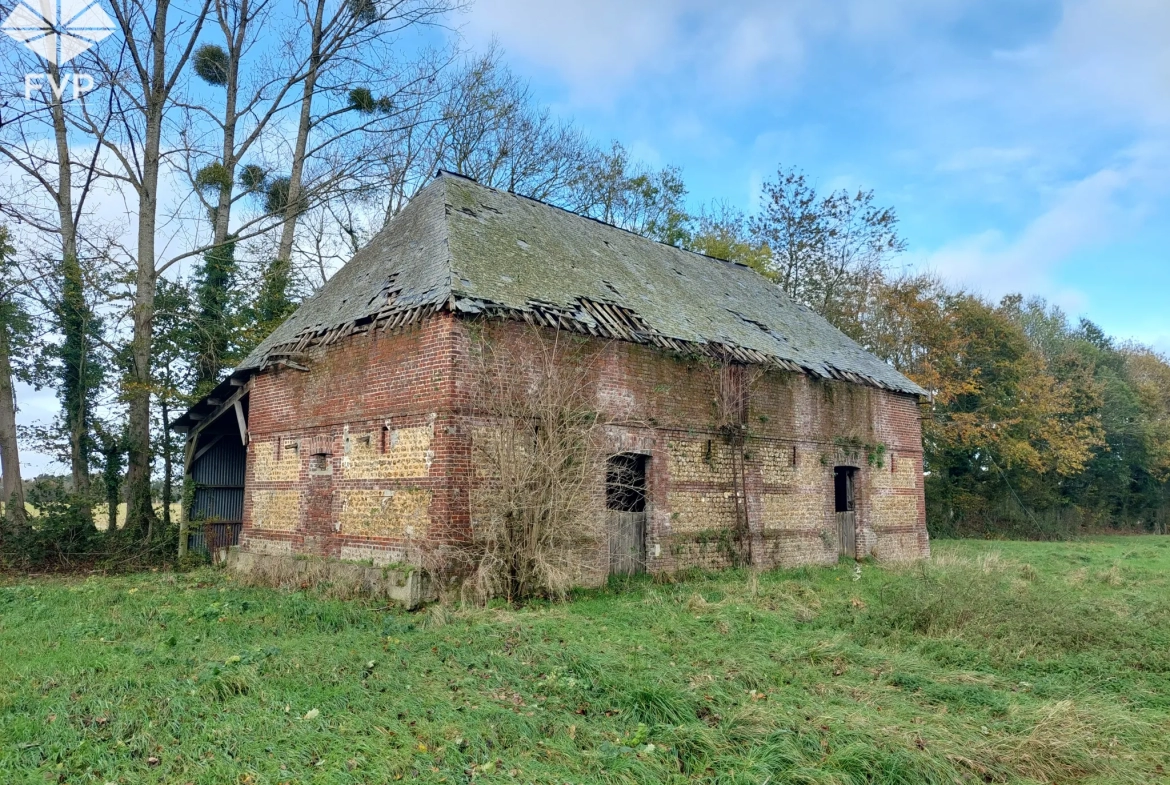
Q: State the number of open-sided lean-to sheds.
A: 1